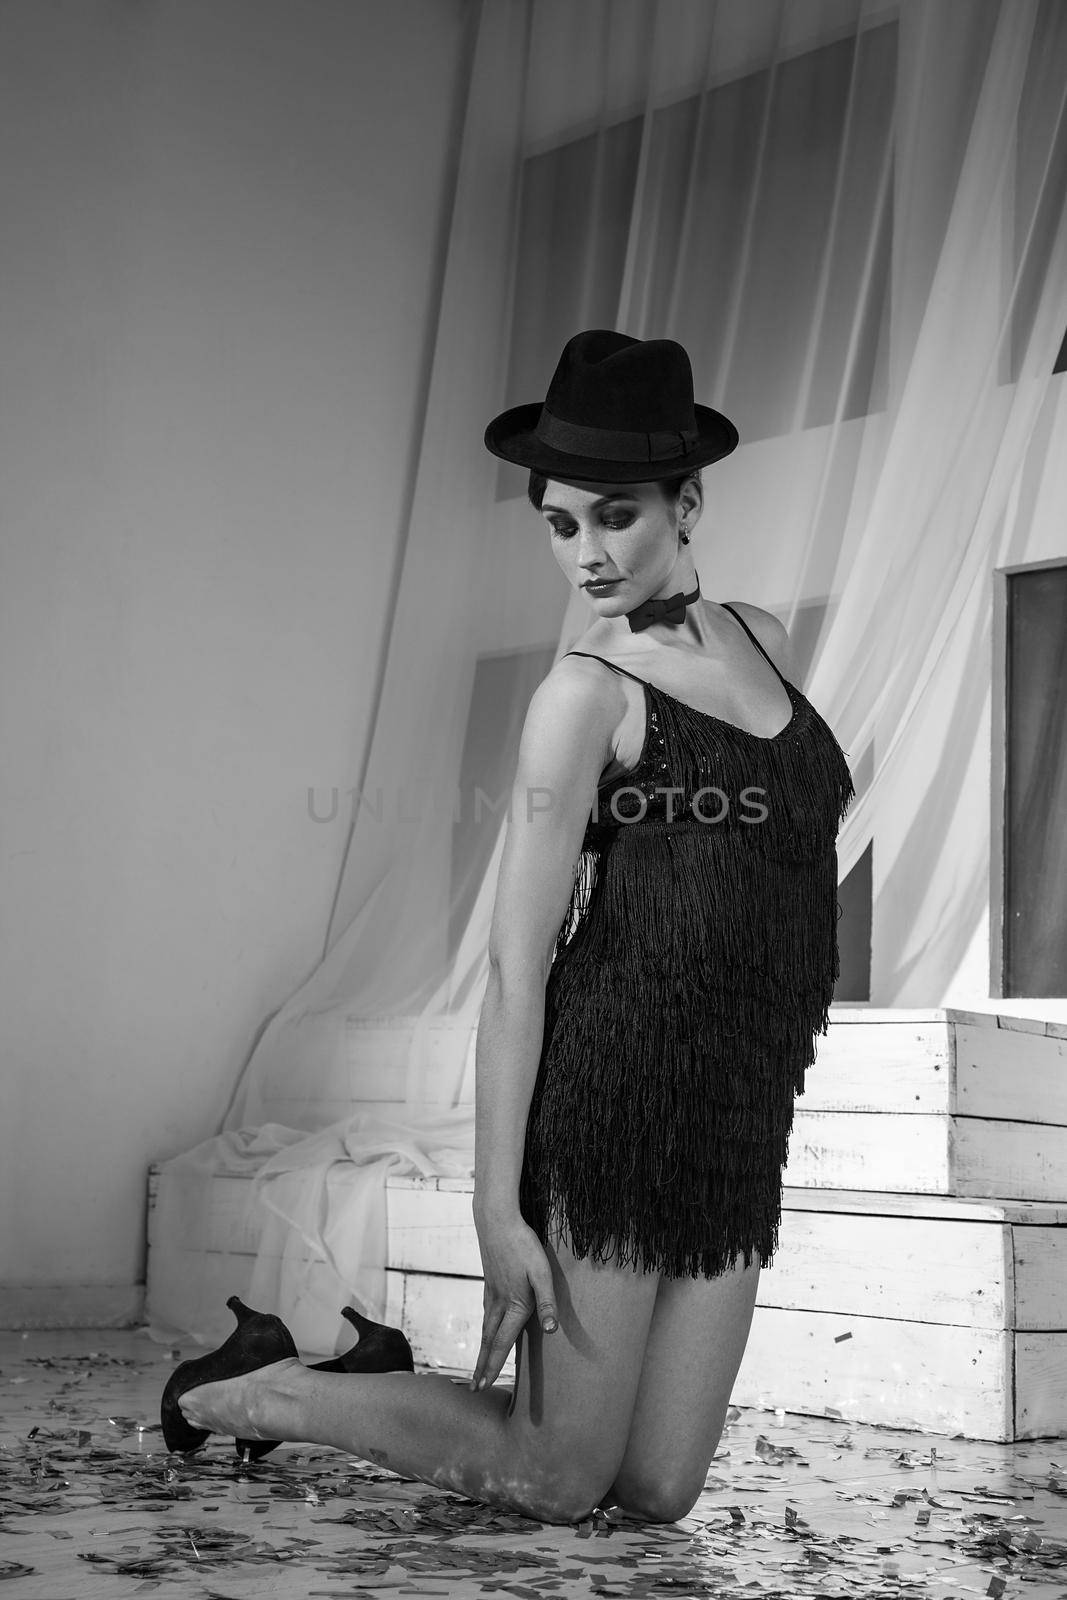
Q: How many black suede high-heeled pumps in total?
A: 2